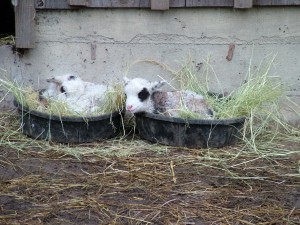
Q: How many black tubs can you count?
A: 2